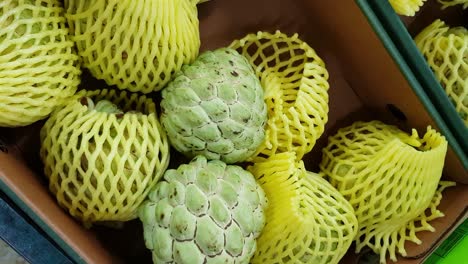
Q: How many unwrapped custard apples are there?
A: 2